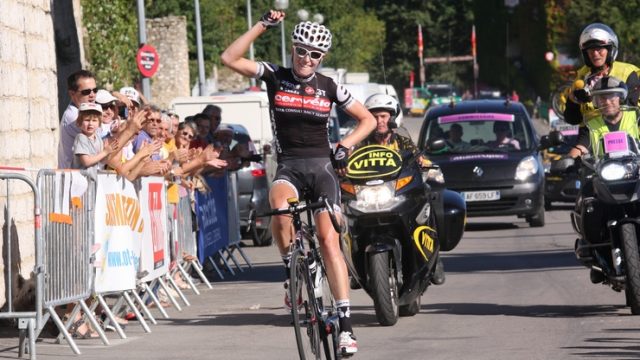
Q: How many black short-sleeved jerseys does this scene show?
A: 1